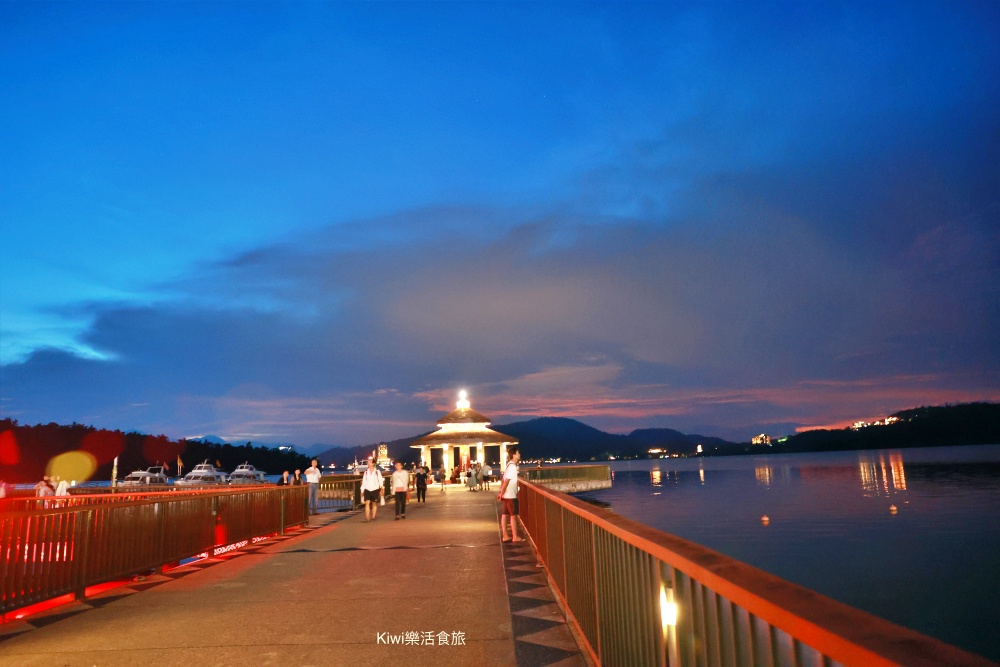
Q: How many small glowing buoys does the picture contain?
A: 2